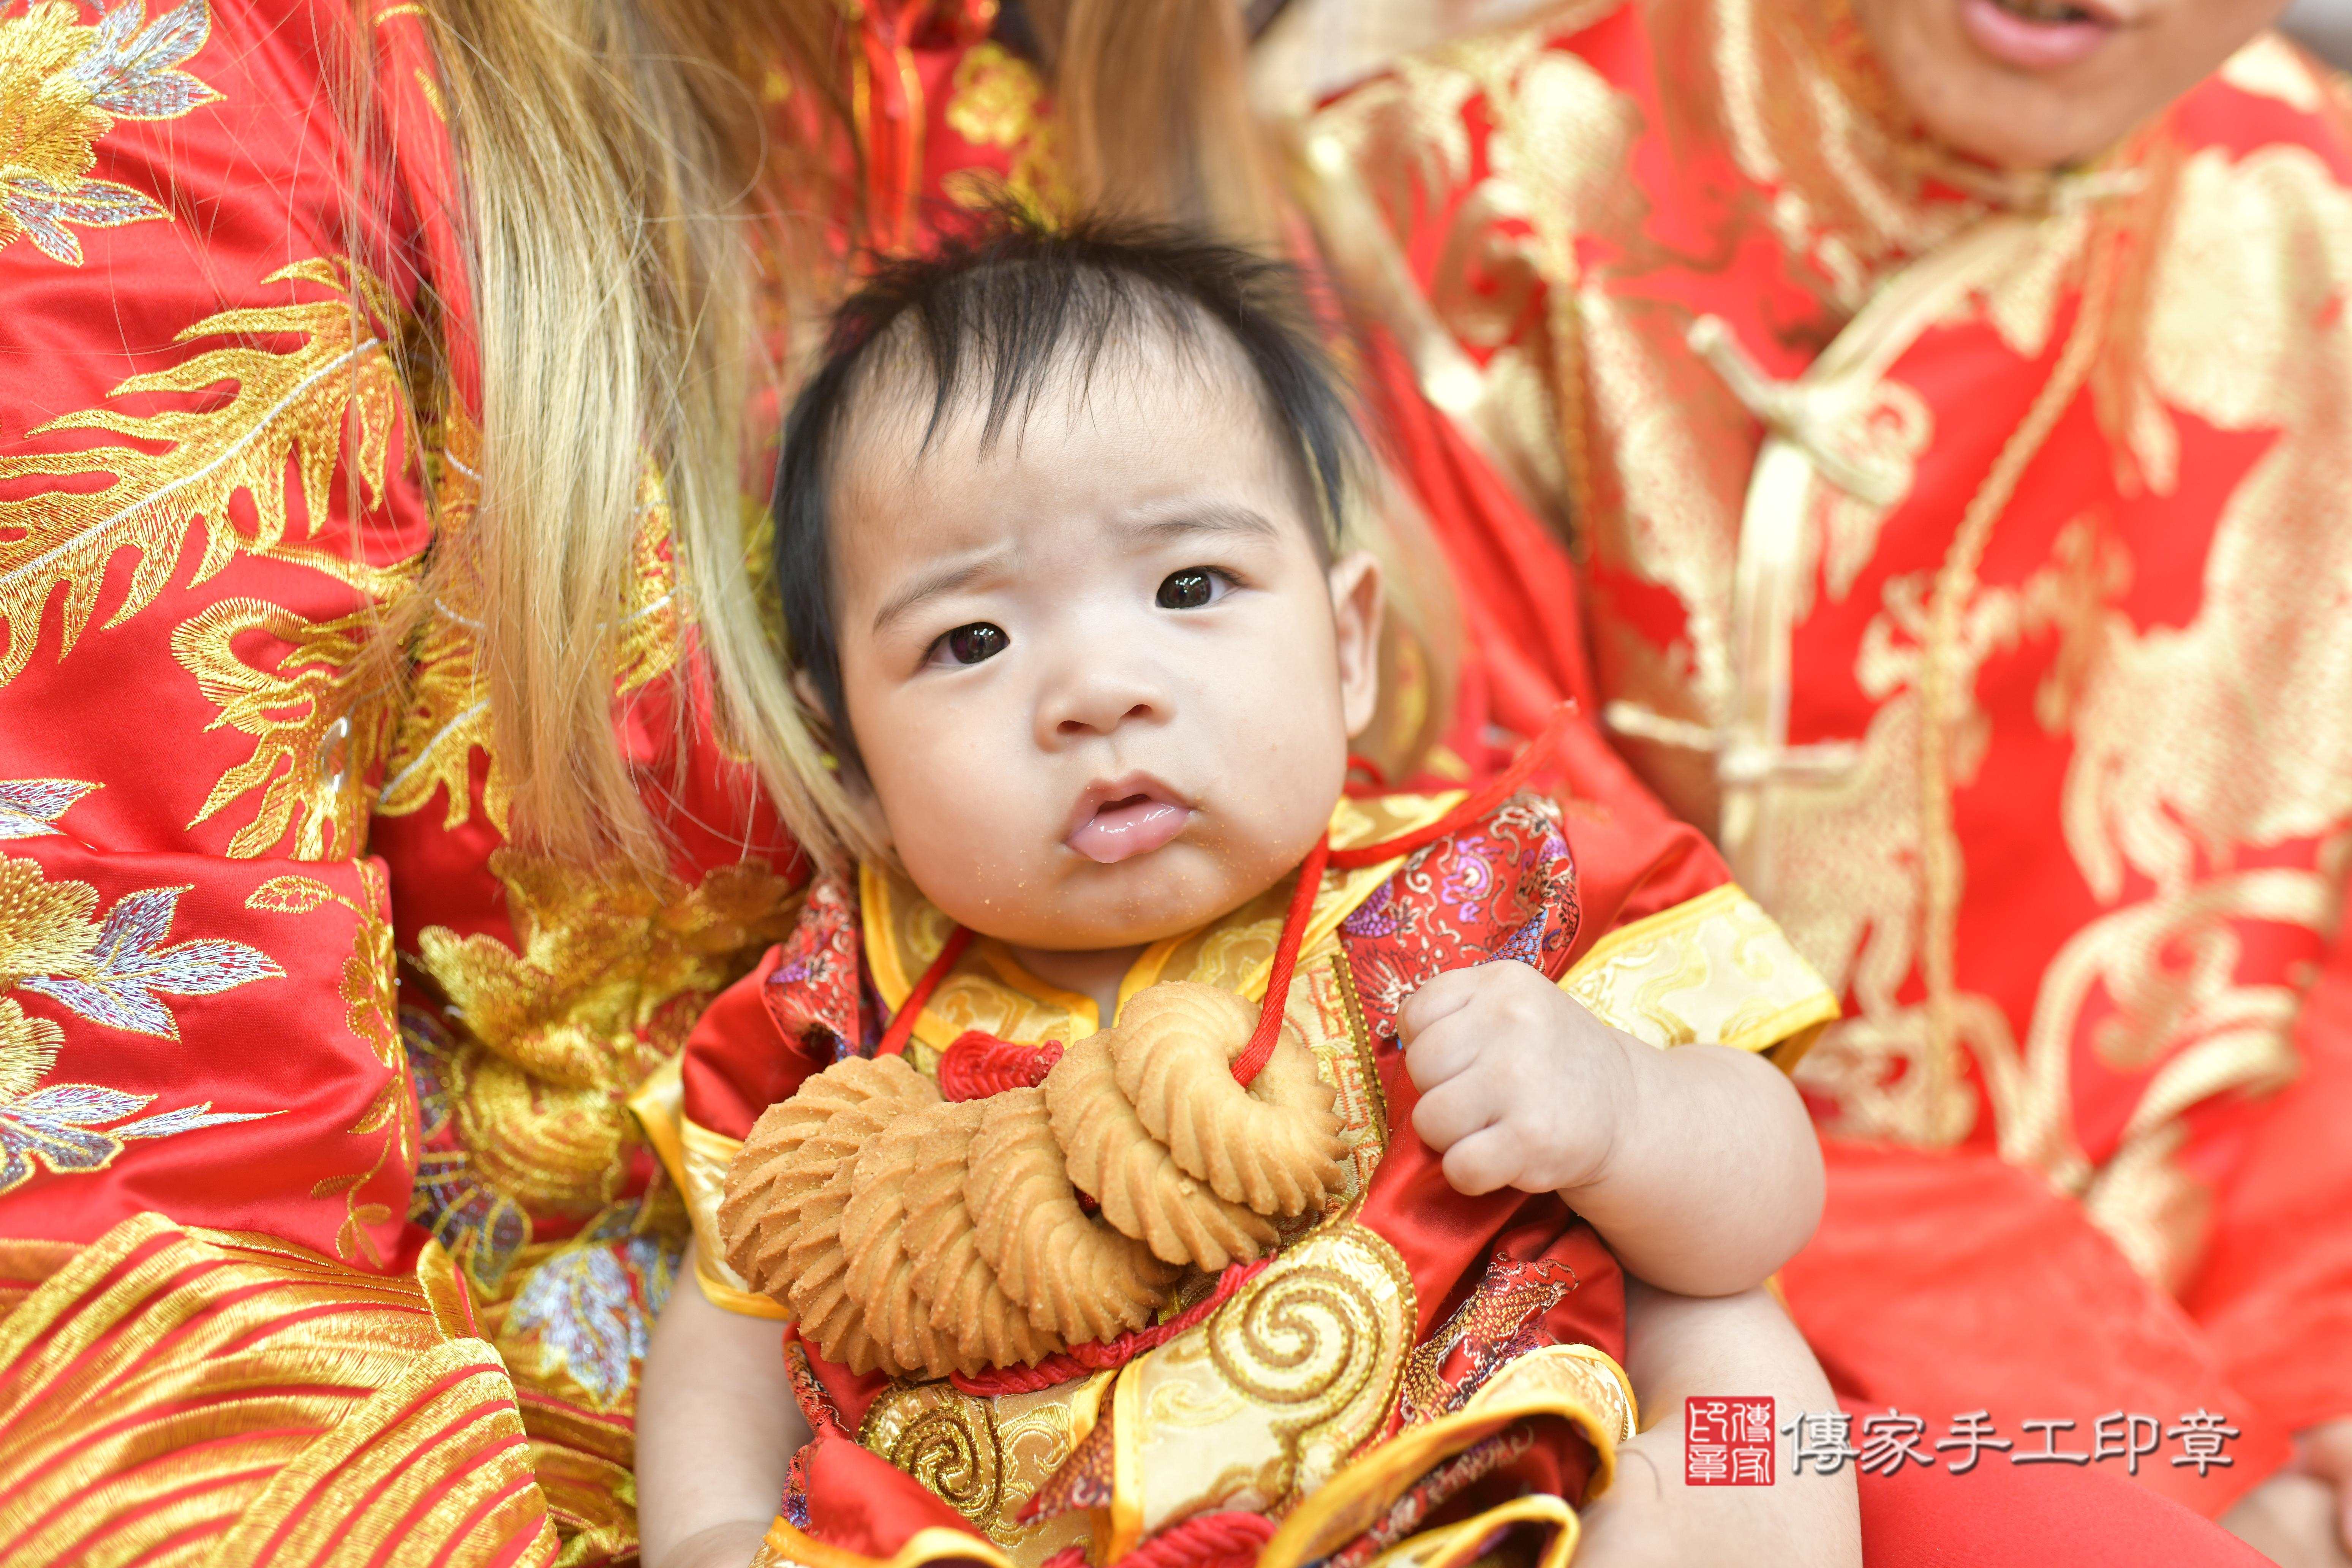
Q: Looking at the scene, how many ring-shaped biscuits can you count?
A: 8